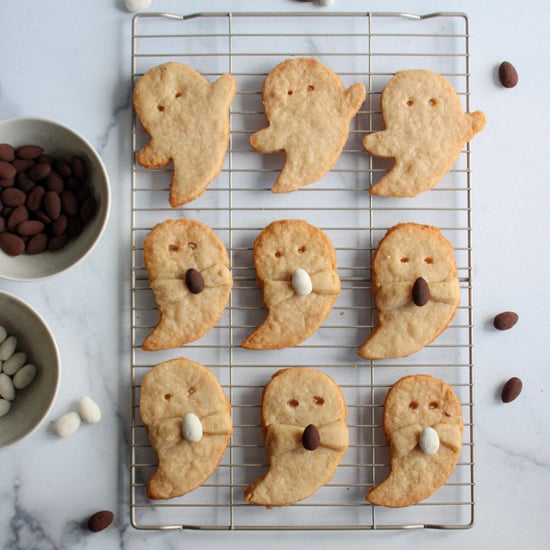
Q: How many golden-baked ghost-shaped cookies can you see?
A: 9